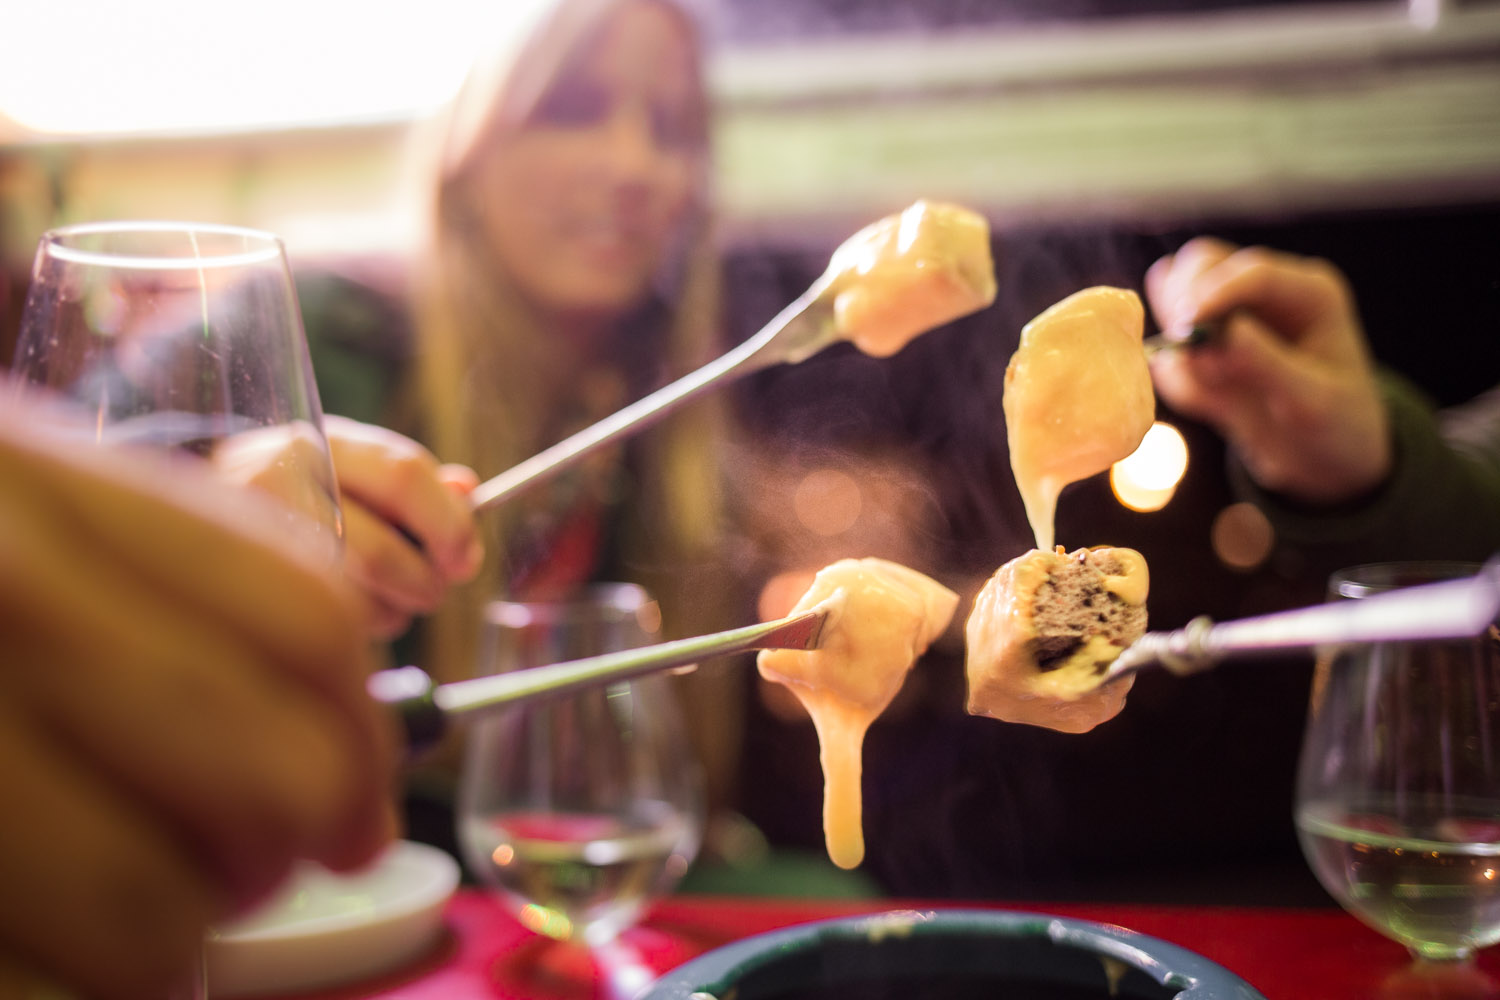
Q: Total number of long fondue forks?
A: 4